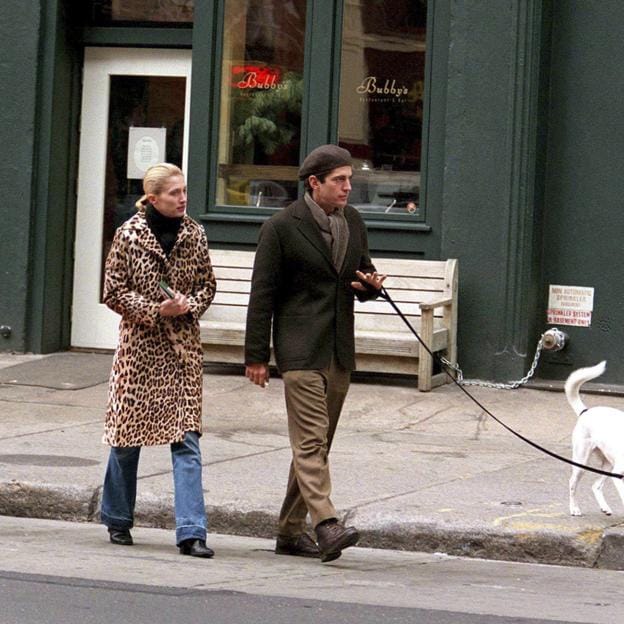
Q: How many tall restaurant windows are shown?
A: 2